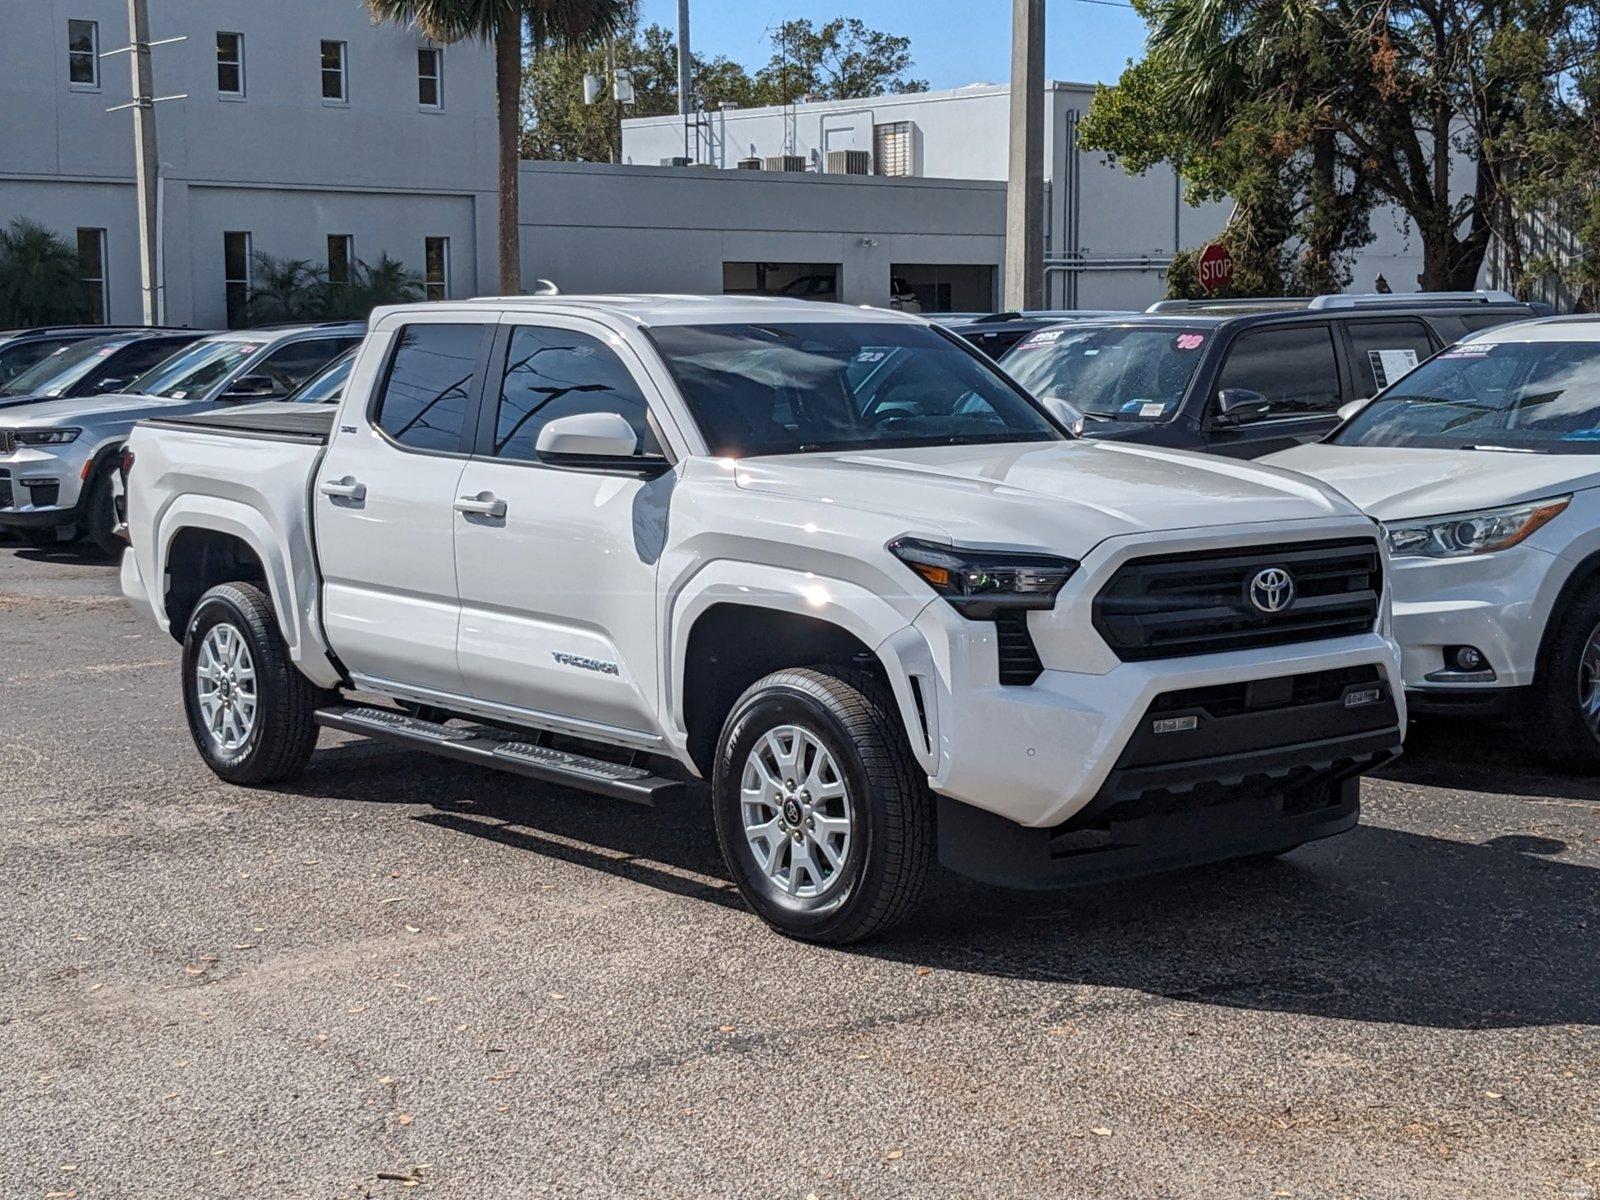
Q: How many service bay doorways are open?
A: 2